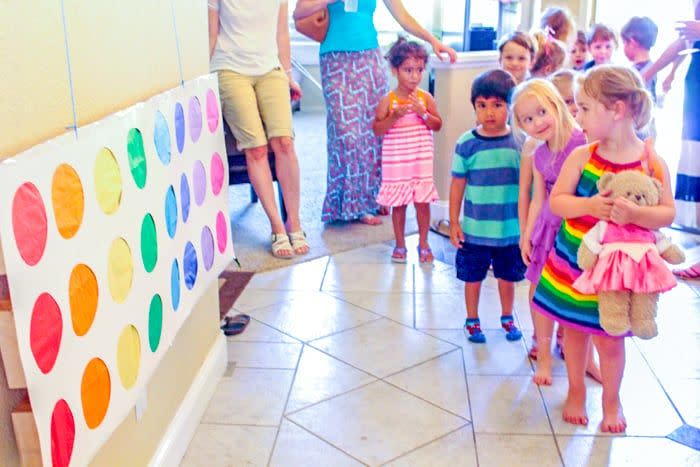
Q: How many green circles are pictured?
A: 3